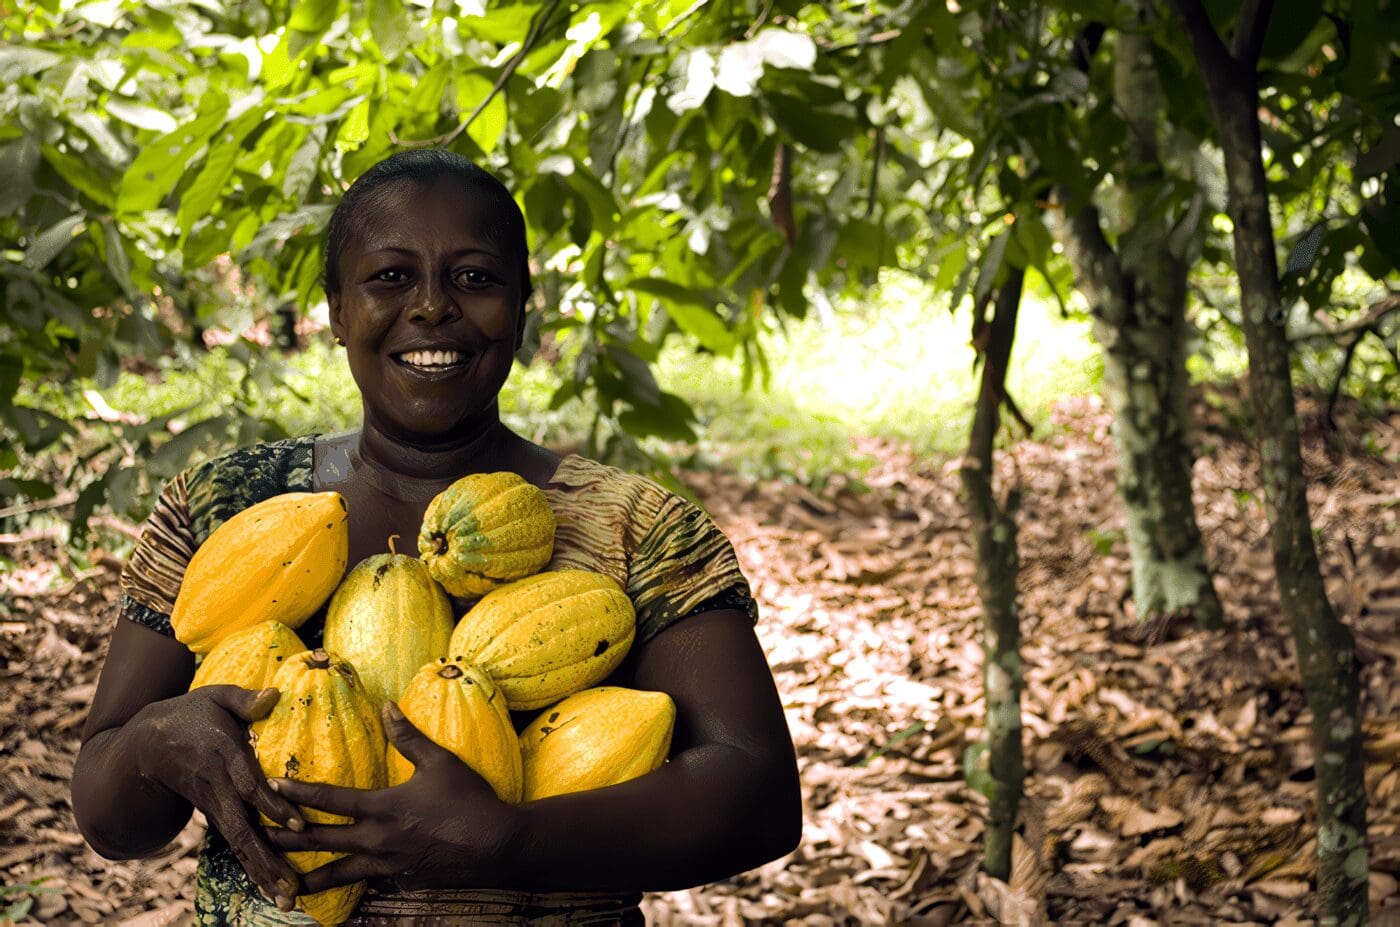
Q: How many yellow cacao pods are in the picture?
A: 8